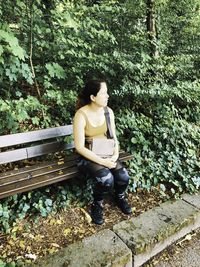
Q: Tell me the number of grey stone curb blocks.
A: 3